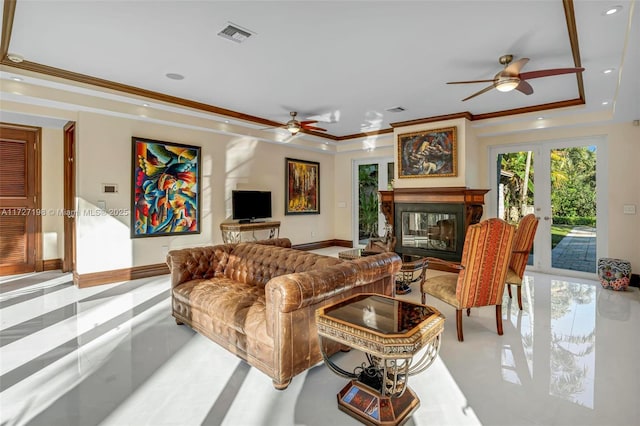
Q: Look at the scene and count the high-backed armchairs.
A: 2